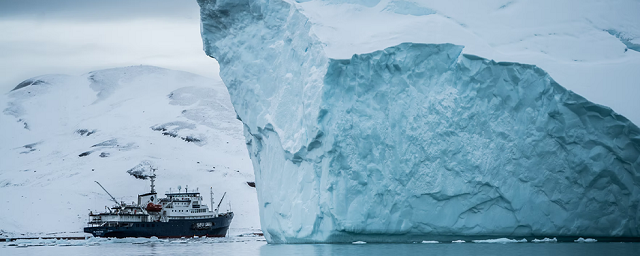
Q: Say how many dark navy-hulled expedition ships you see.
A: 1